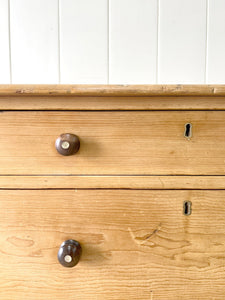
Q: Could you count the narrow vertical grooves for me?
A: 5